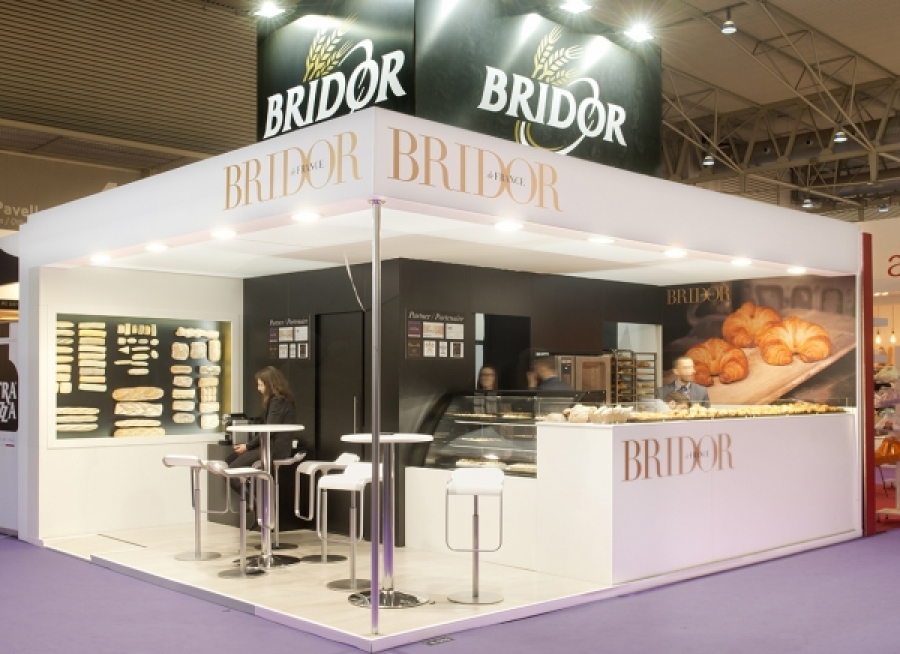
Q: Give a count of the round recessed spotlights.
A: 9